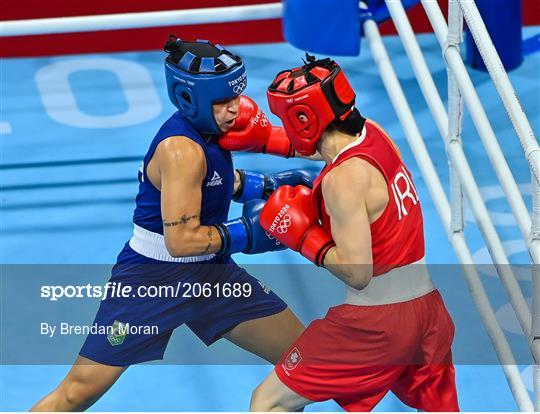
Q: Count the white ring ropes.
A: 5